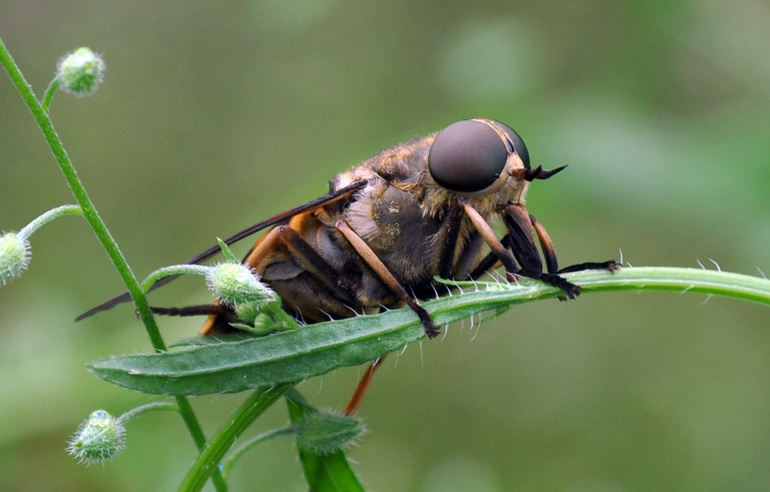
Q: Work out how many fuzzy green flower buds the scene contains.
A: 5